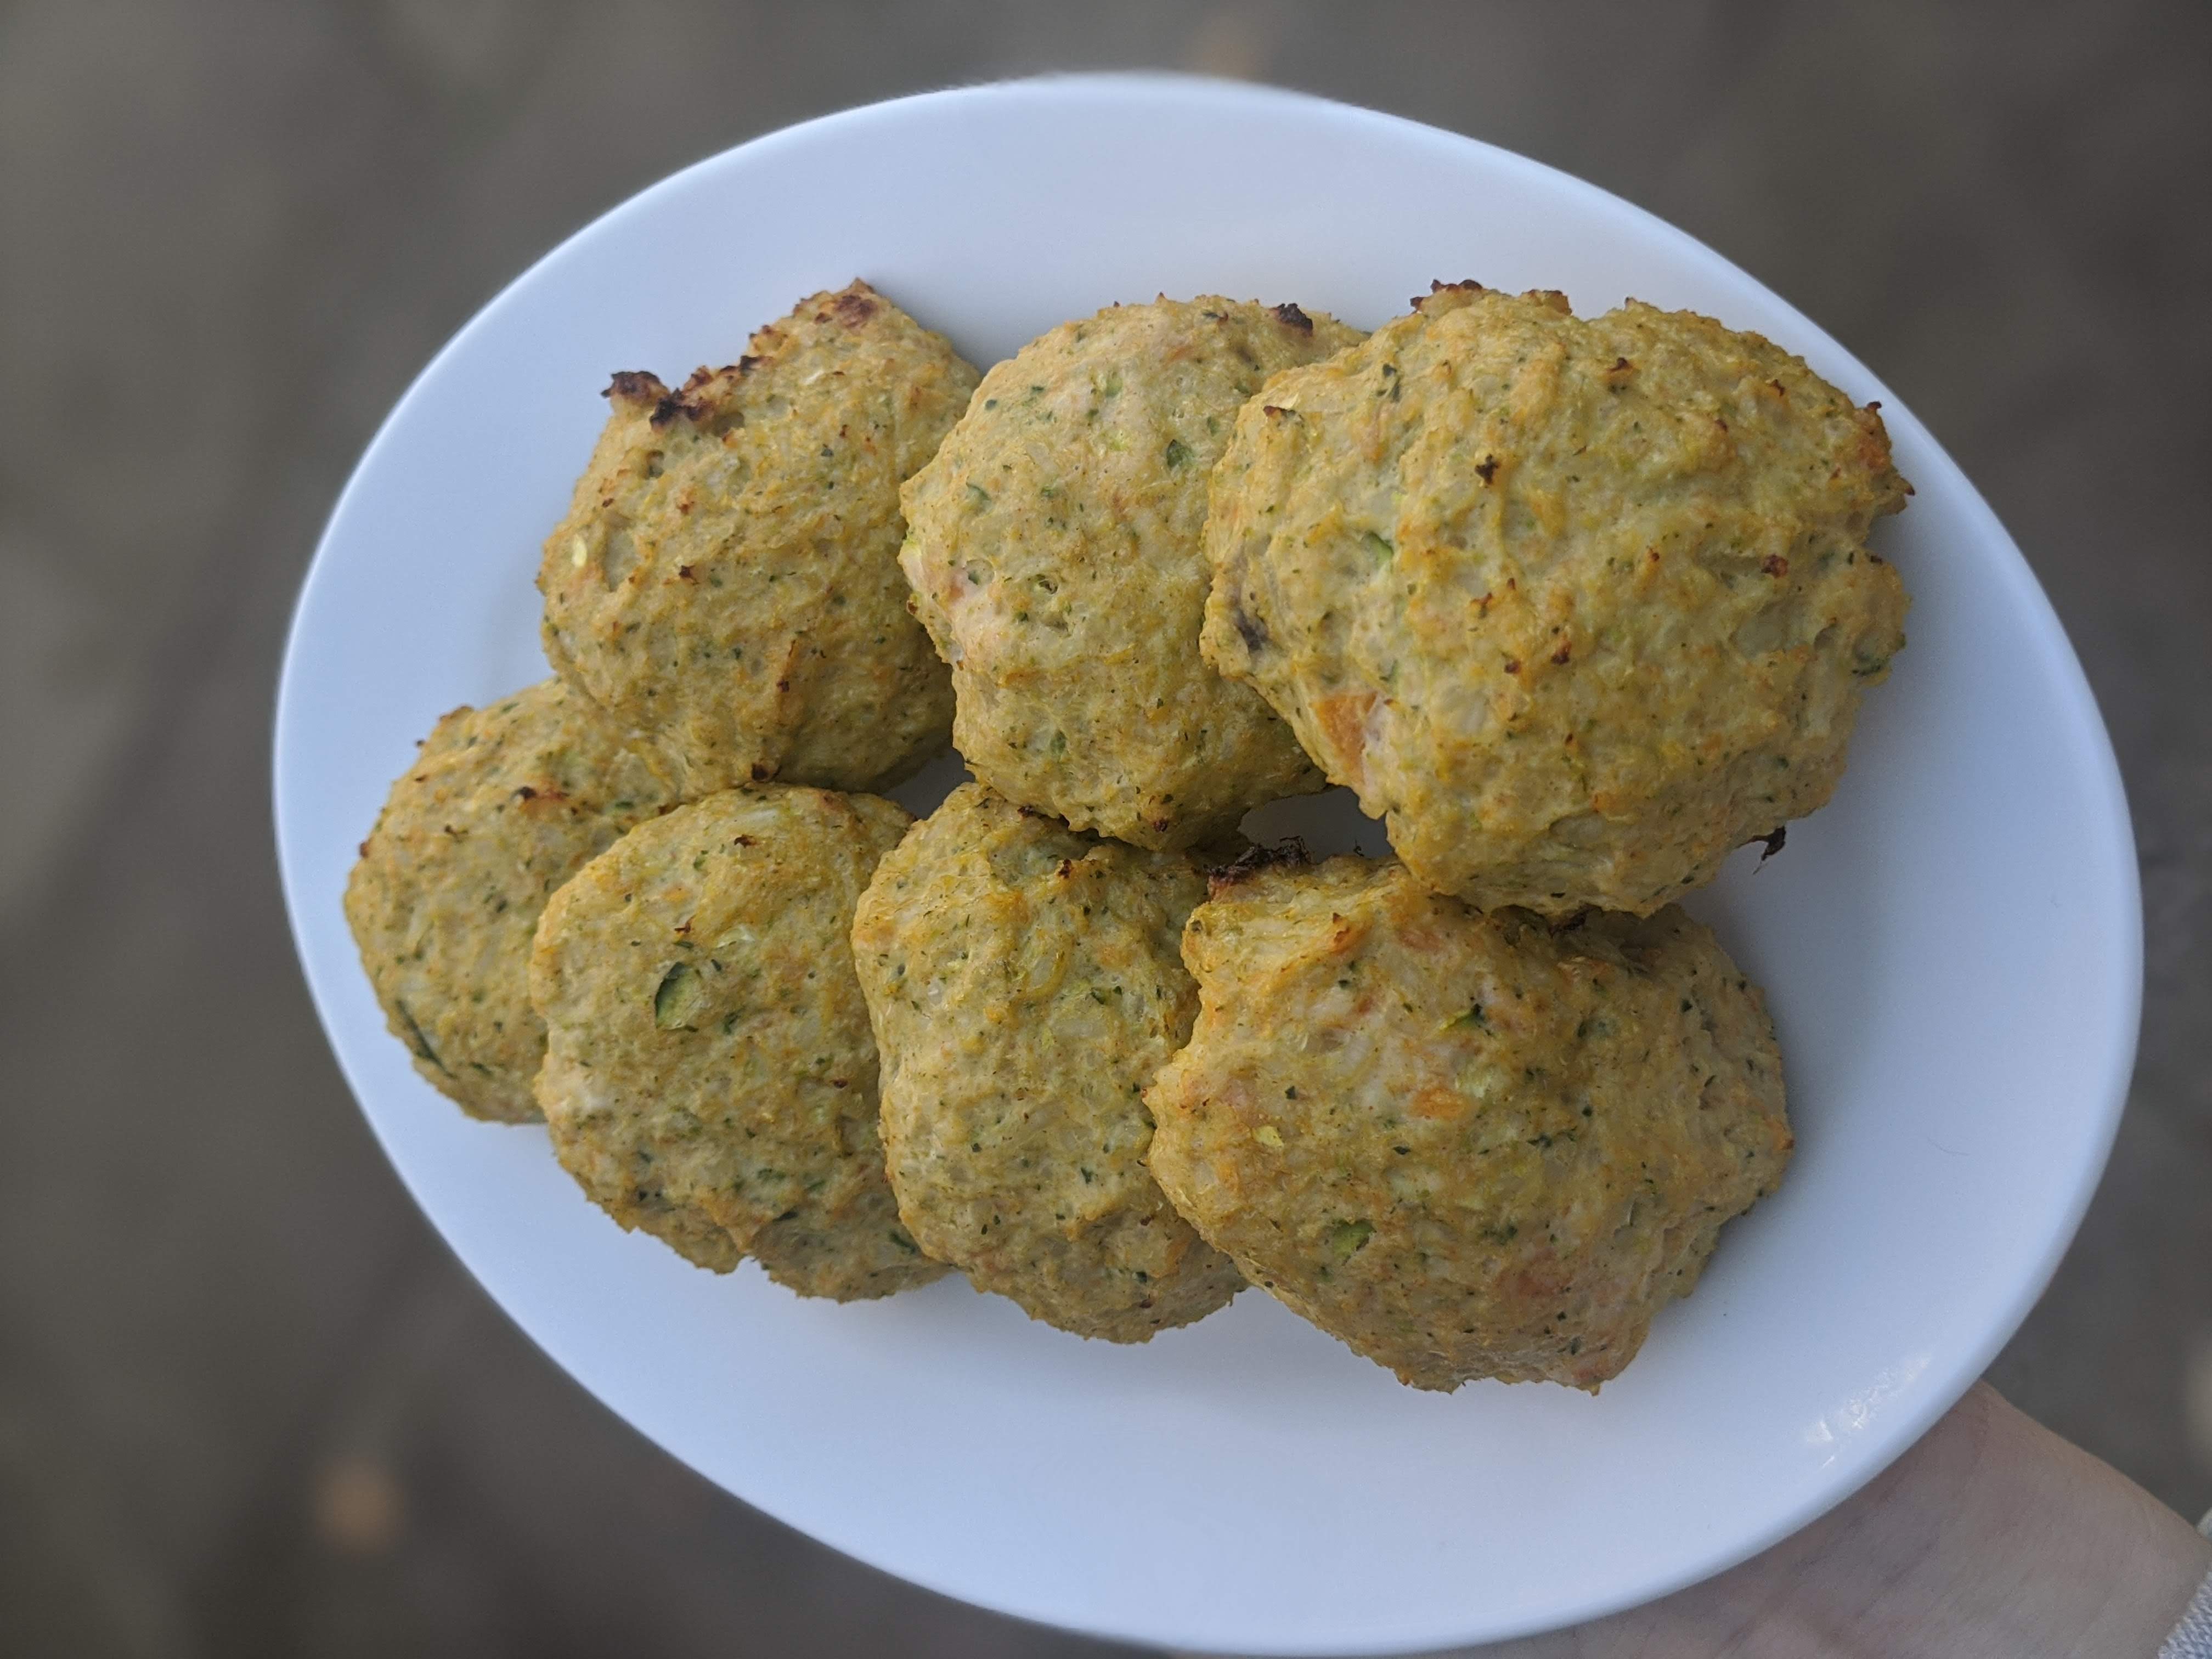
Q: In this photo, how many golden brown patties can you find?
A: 7